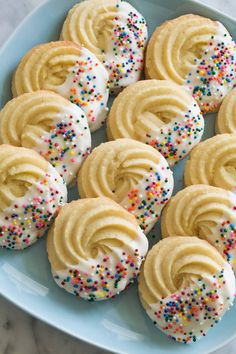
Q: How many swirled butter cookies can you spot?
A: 12